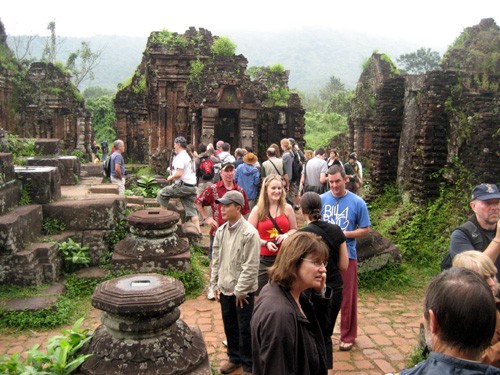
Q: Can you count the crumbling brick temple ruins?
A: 3